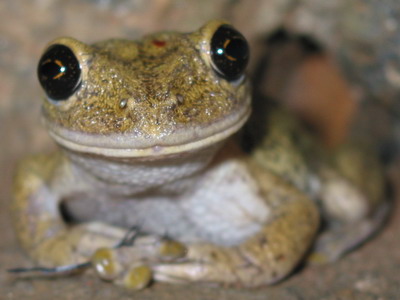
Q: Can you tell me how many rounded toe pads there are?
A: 3